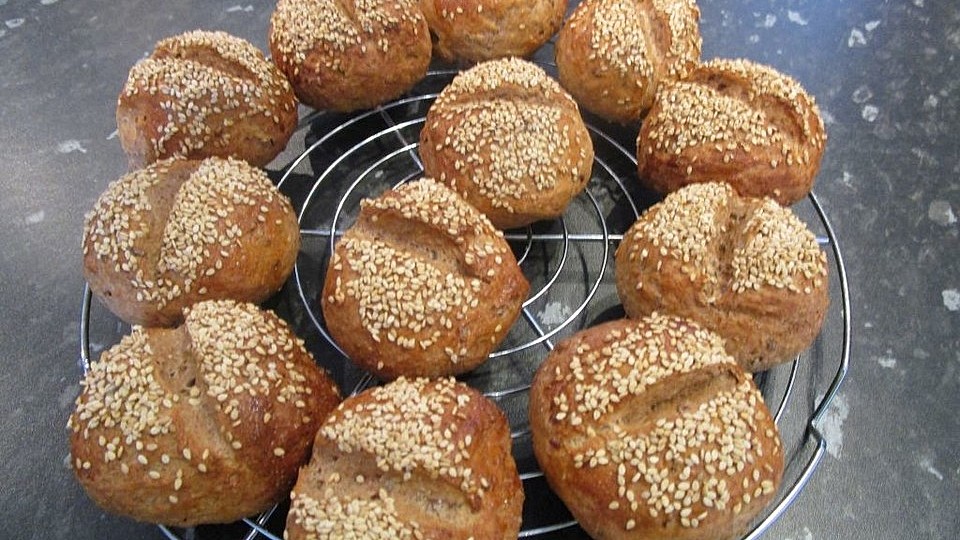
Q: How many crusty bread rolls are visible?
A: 12